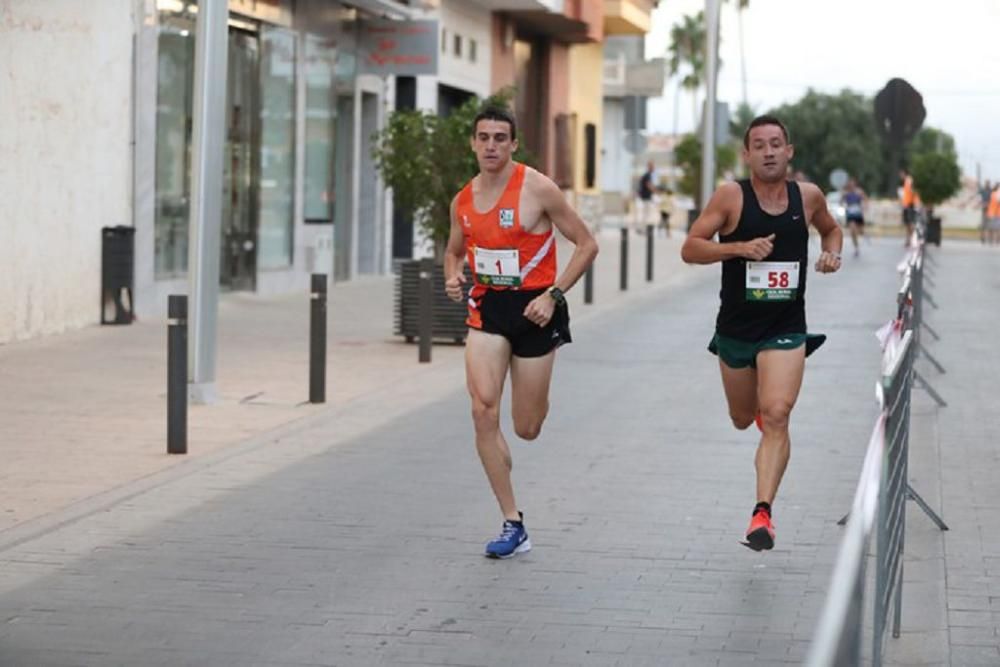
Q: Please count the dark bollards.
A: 6